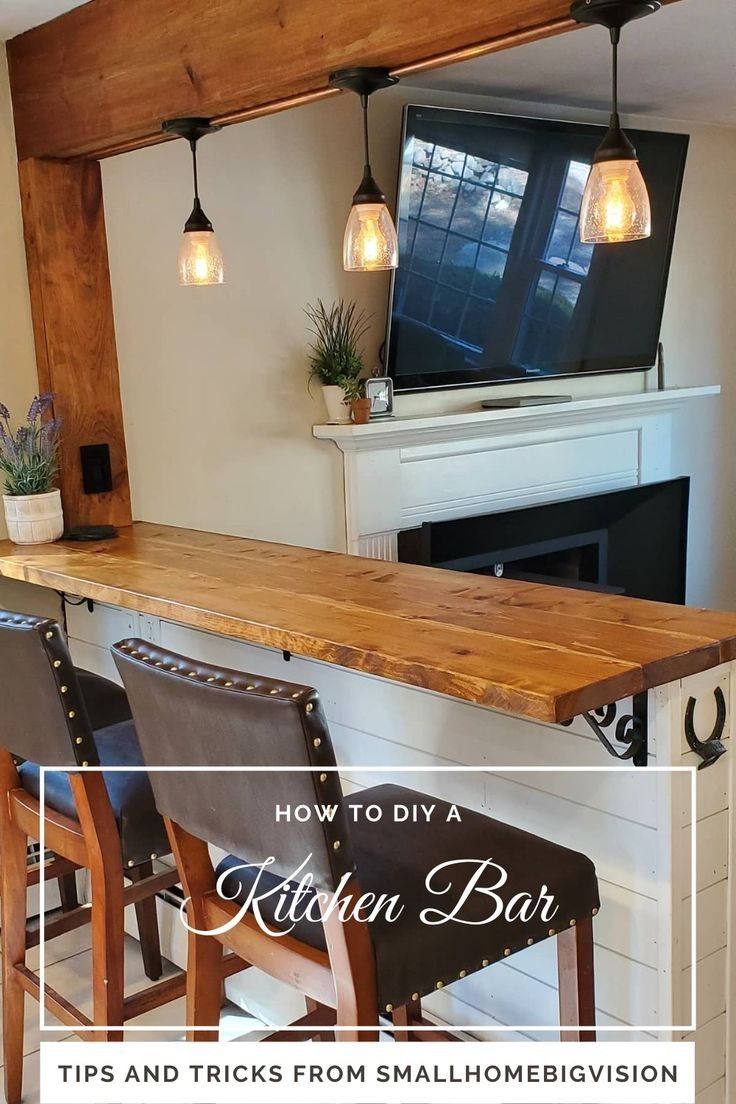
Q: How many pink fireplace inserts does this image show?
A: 0